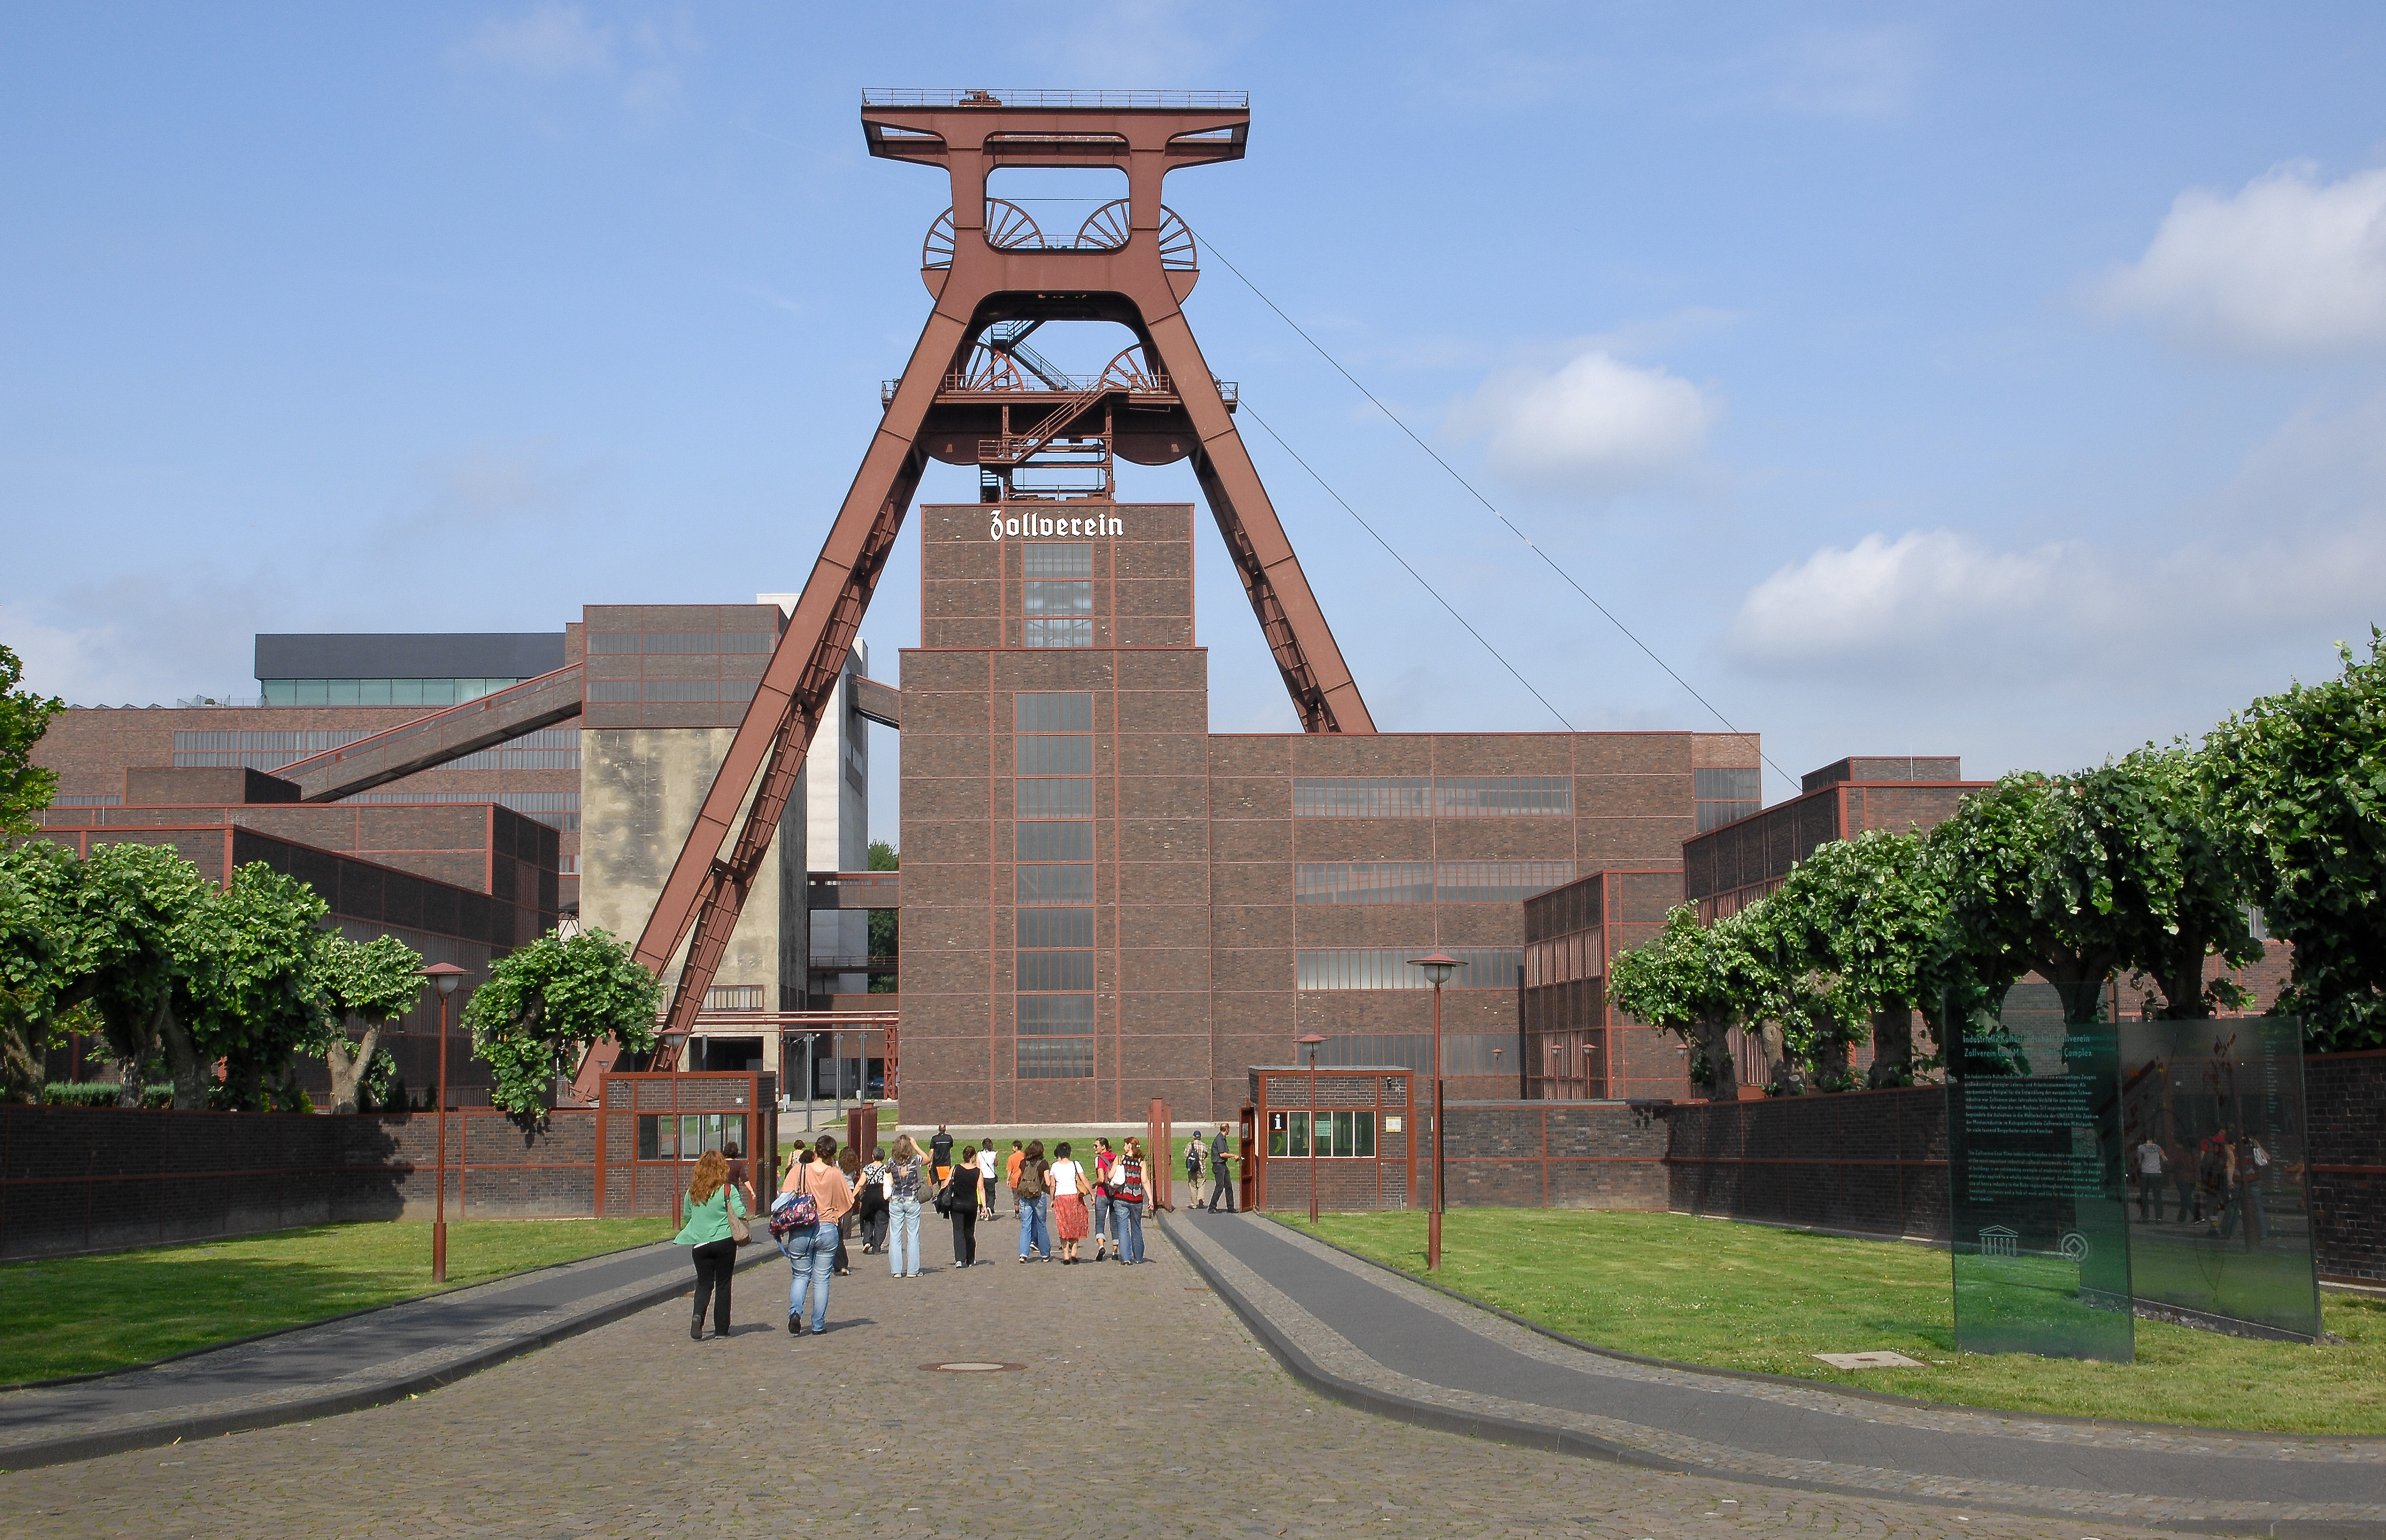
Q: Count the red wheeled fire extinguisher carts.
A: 0